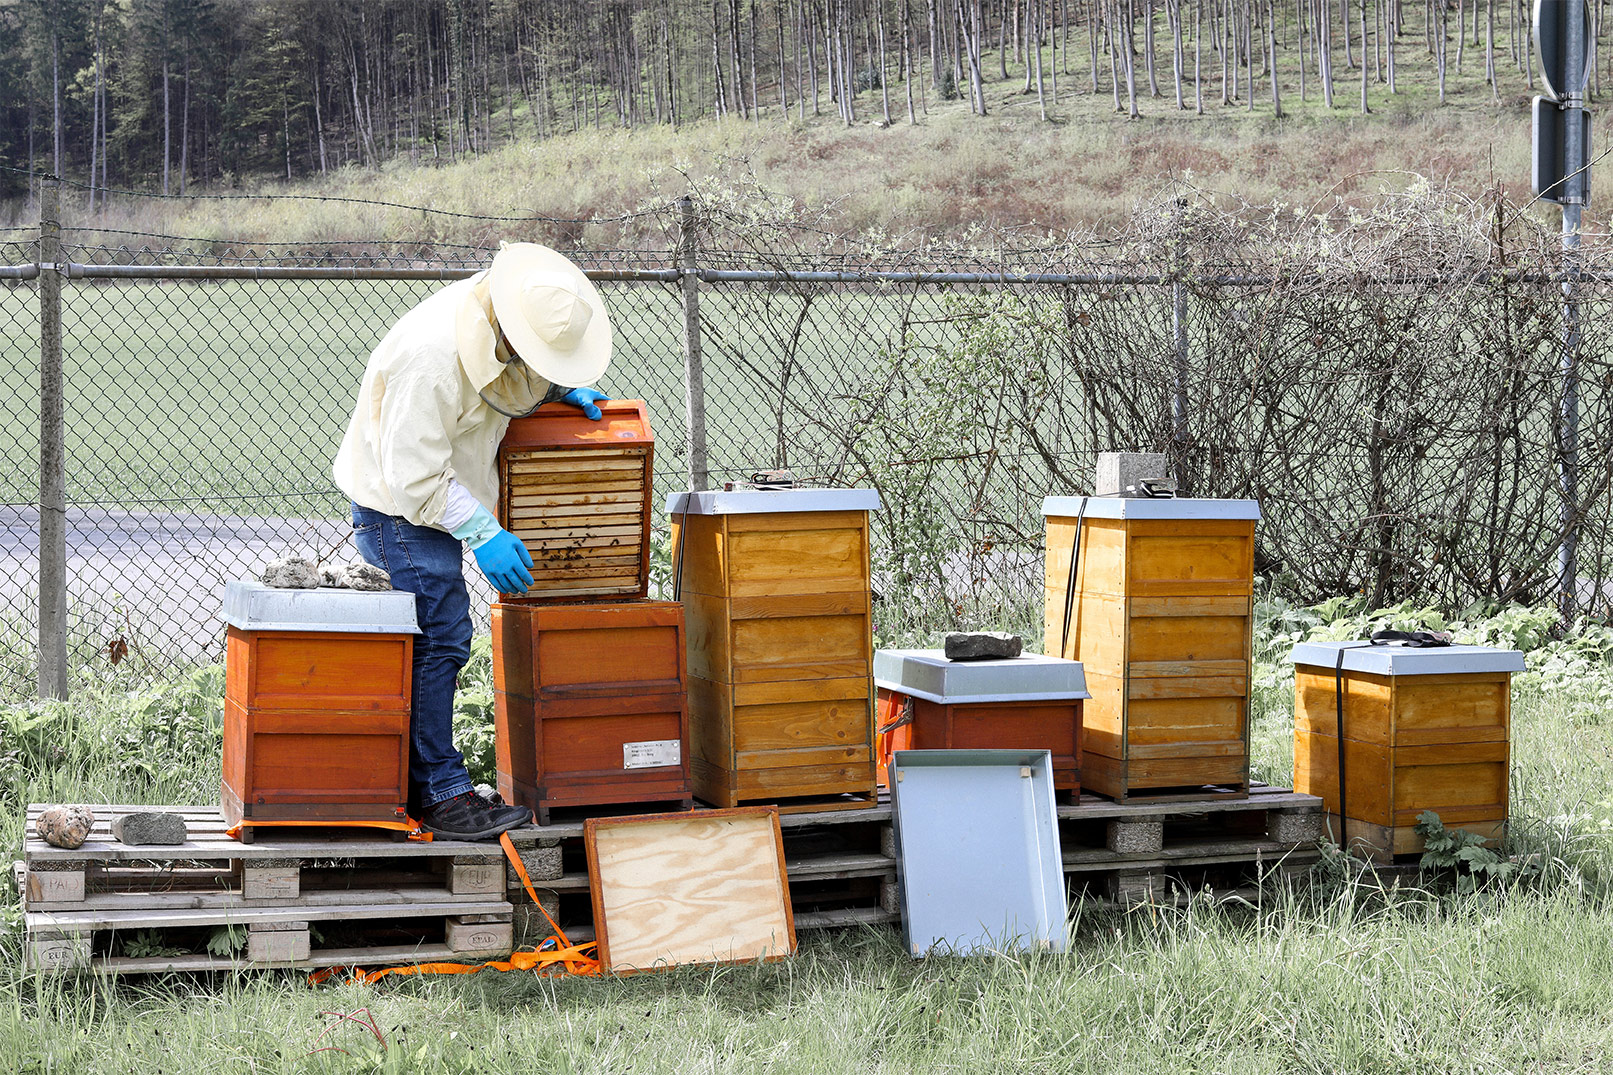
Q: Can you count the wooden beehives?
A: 6